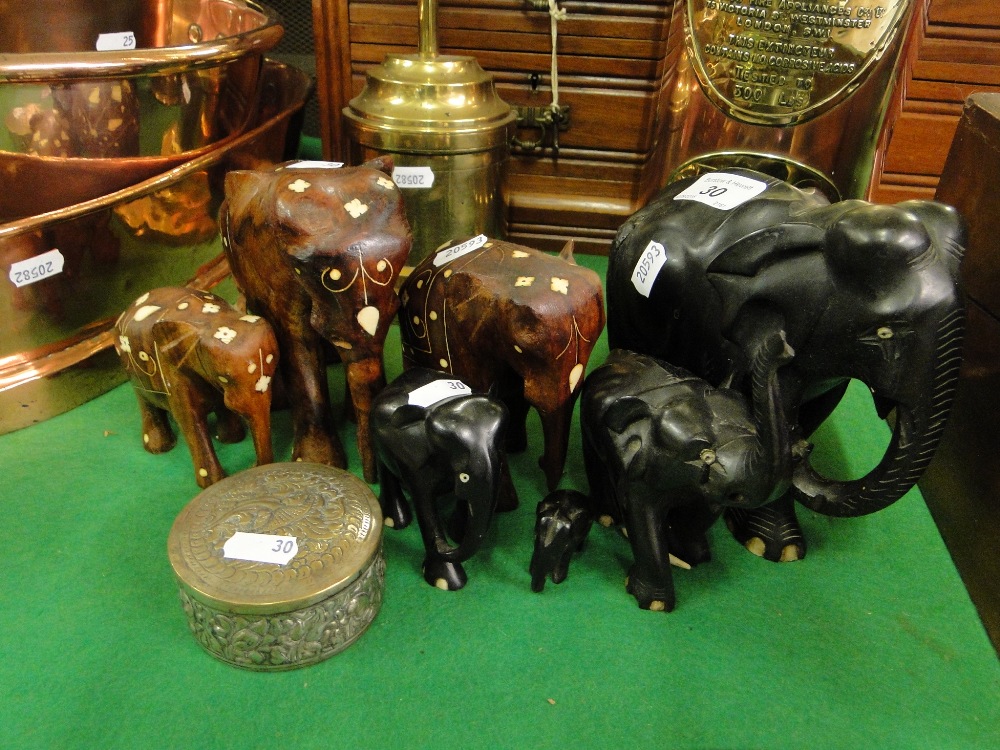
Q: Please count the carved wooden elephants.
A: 7